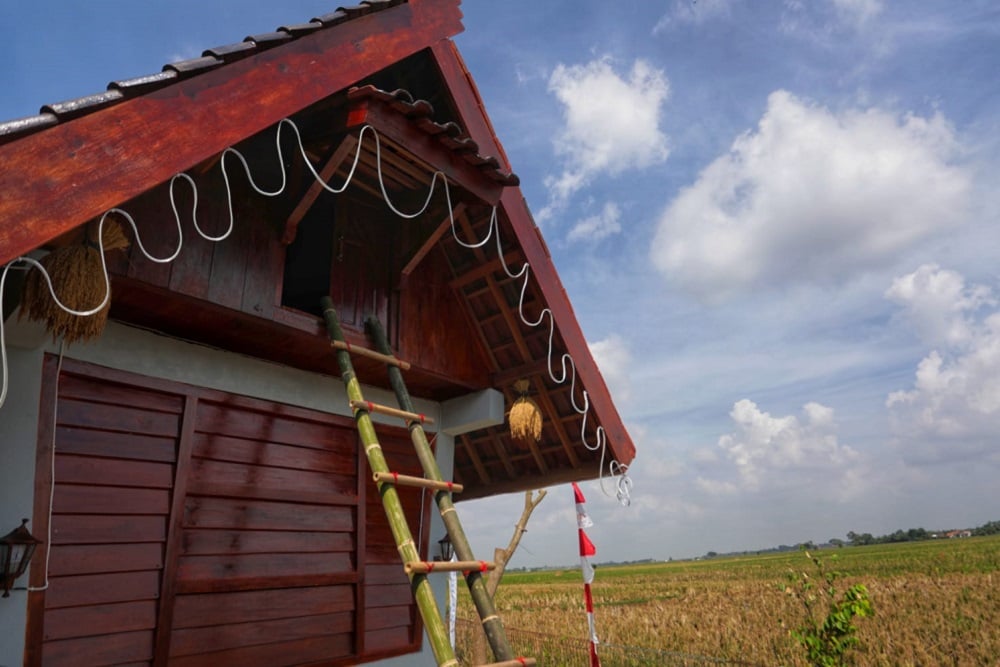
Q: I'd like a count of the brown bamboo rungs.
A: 5